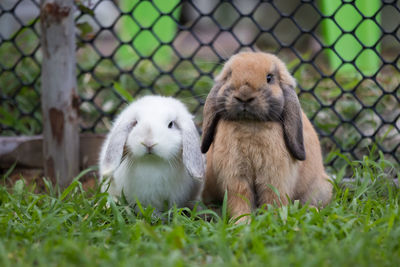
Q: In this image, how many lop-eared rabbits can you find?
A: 2